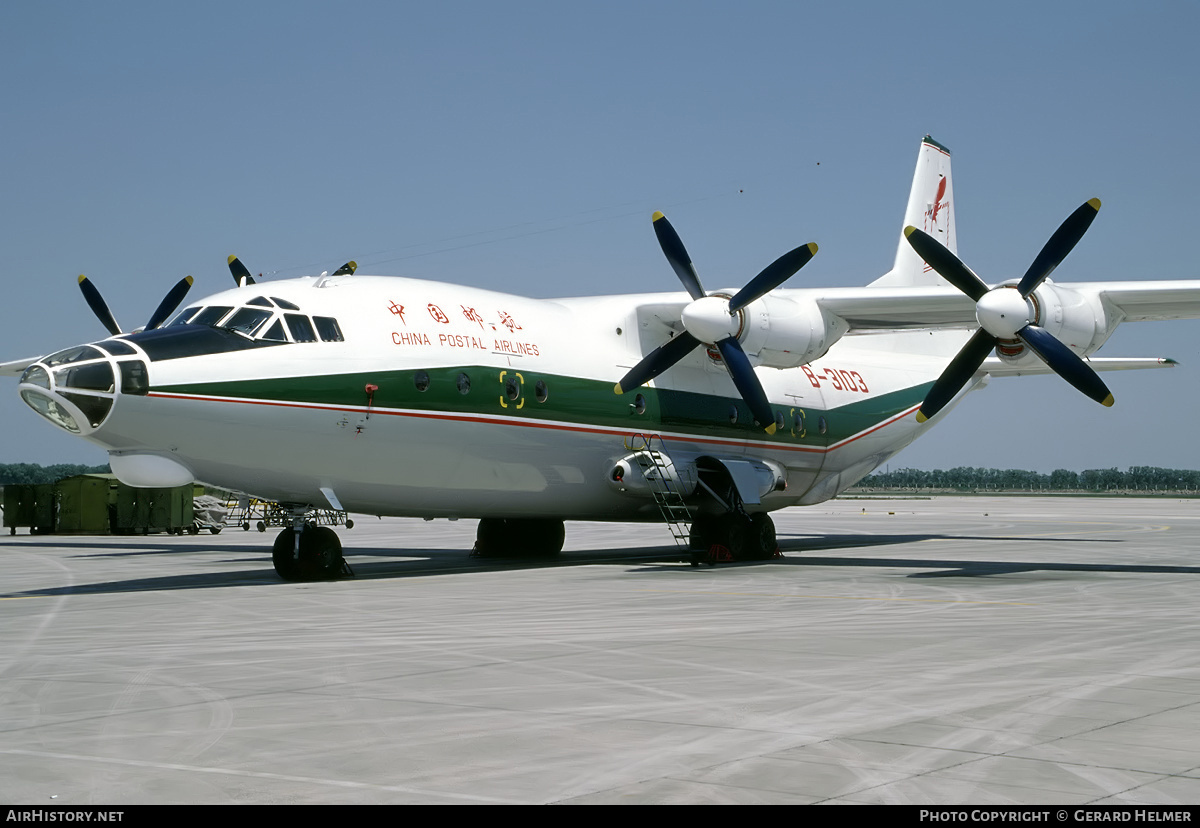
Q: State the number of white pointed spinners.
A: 2